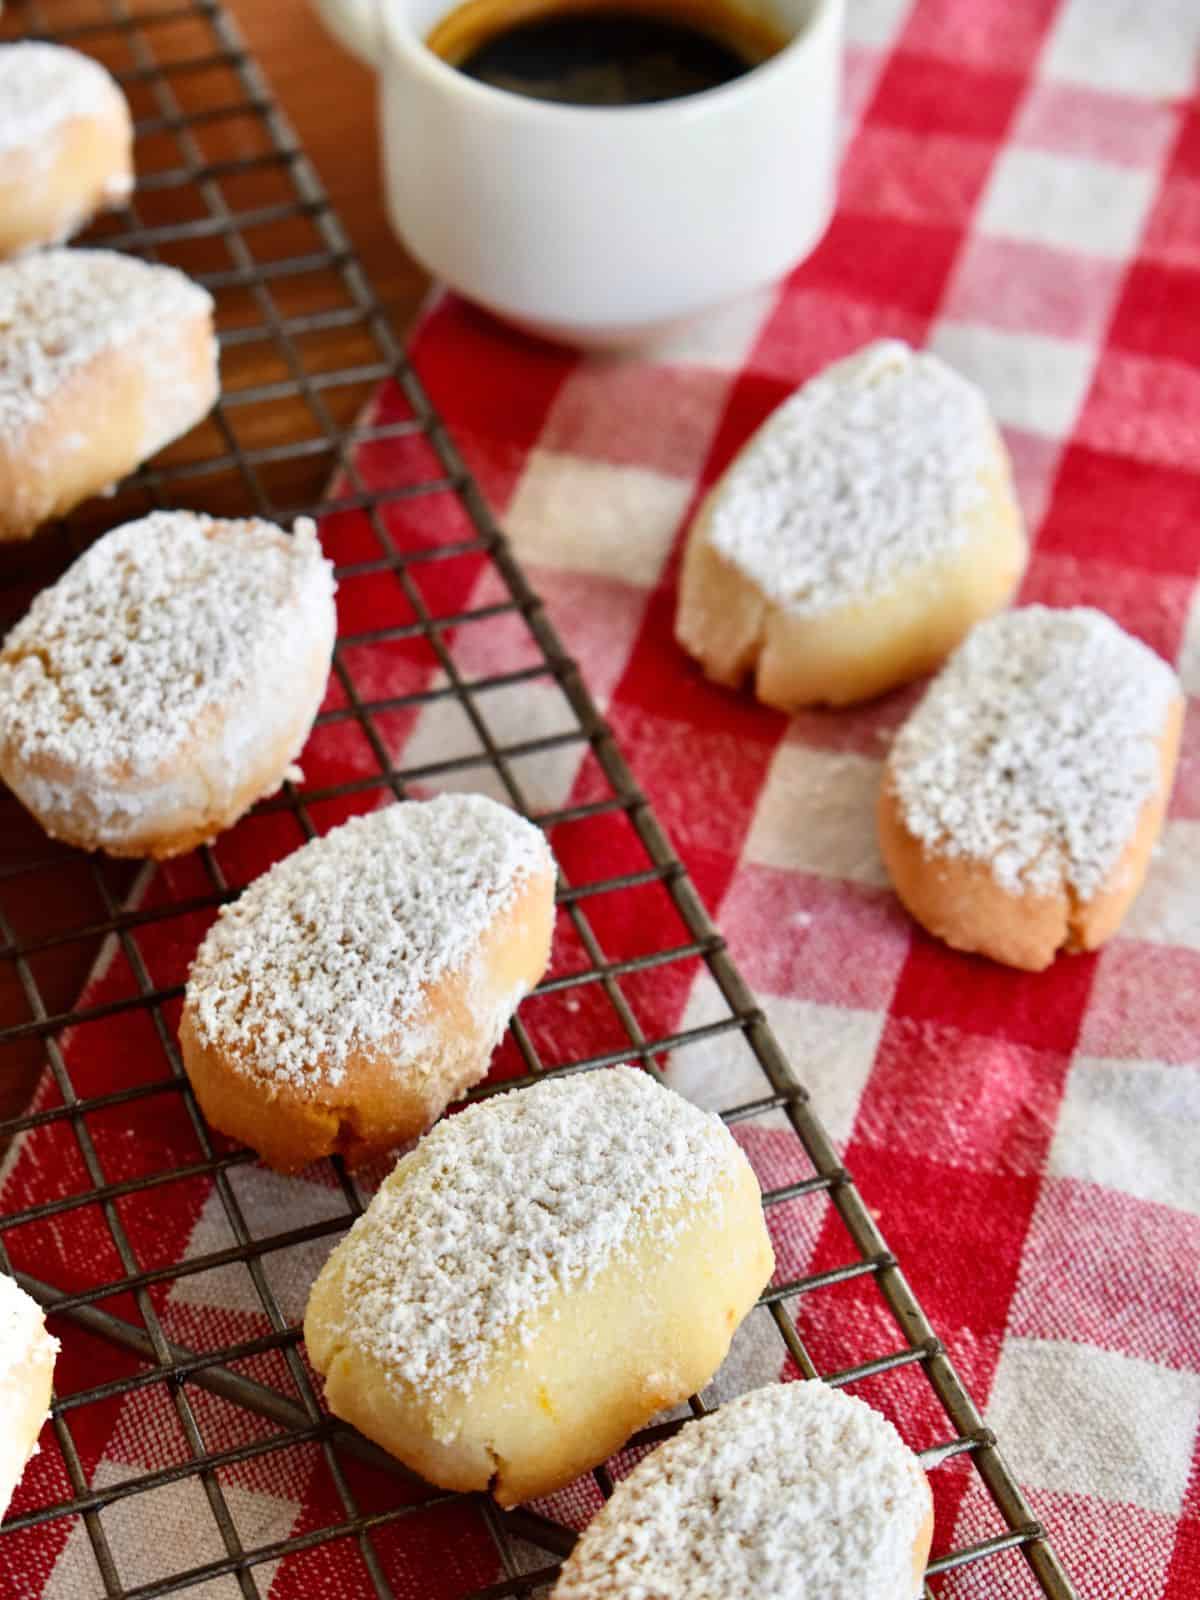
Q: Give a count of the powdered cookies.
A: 9